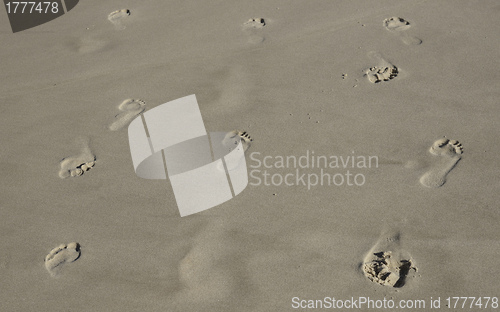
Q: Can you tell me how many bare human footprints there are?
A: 10